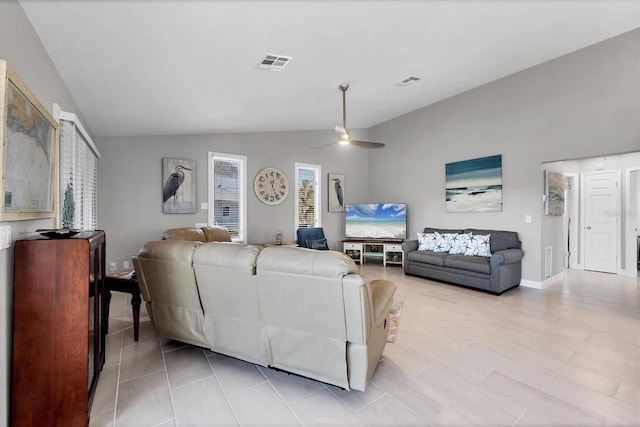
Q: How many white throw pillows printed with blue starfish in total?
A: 4